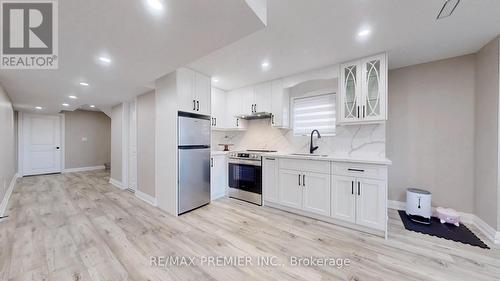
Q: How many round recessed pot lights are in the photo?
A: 10